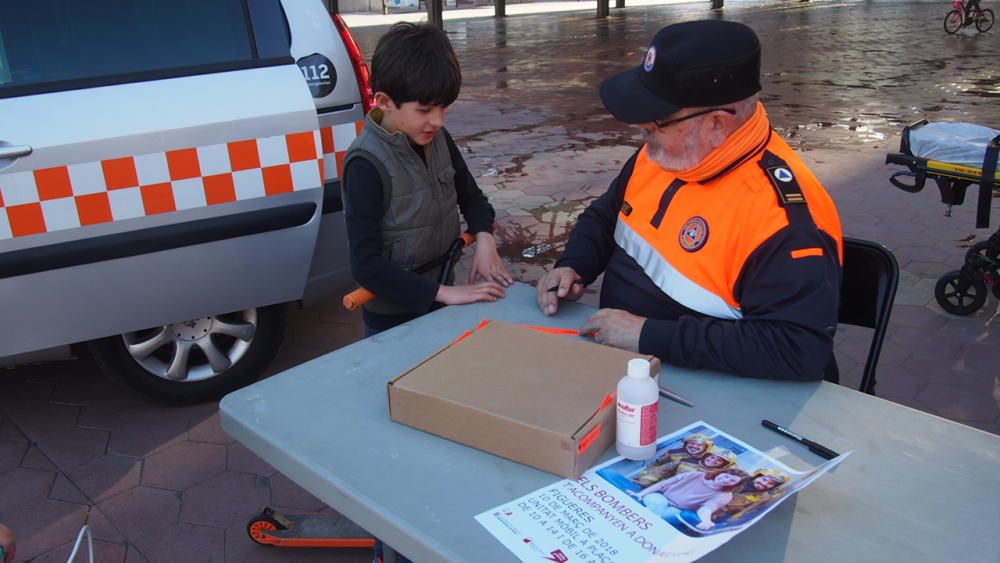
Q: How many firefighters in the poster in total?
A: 3